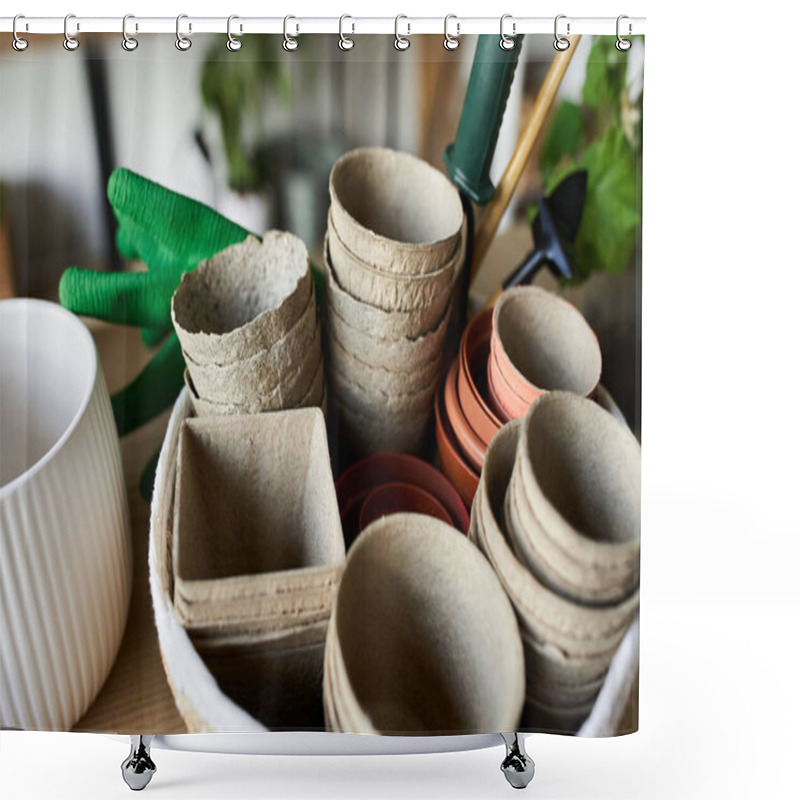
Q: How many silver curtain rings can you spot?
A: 12